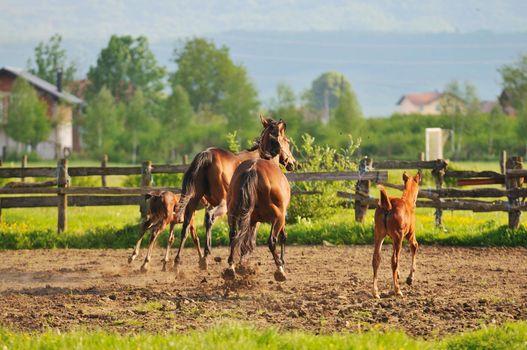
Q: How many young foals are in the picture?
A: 2